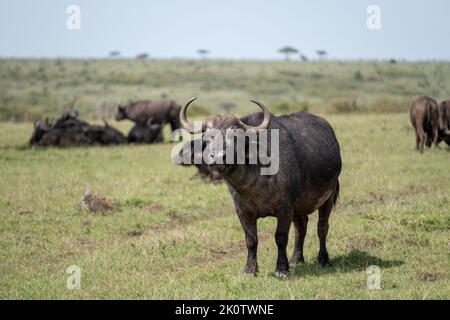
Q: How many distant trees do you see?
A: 5